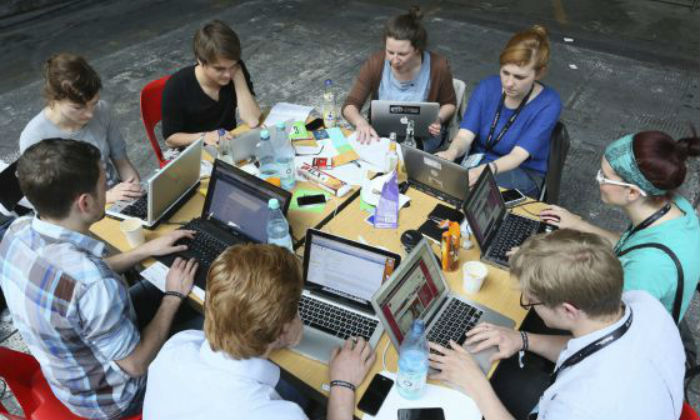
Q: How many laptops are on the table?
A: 8